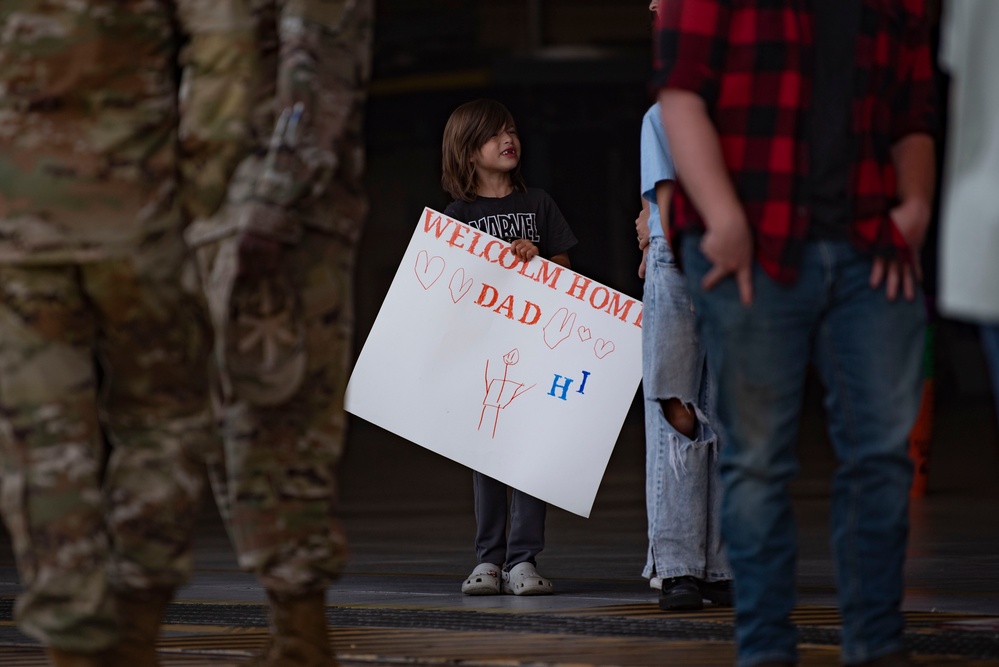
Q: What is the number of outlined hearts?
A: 5